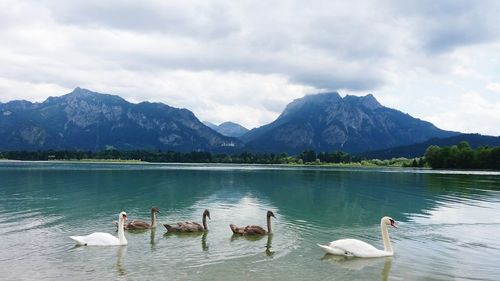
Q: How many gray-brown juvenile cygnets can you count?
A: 3